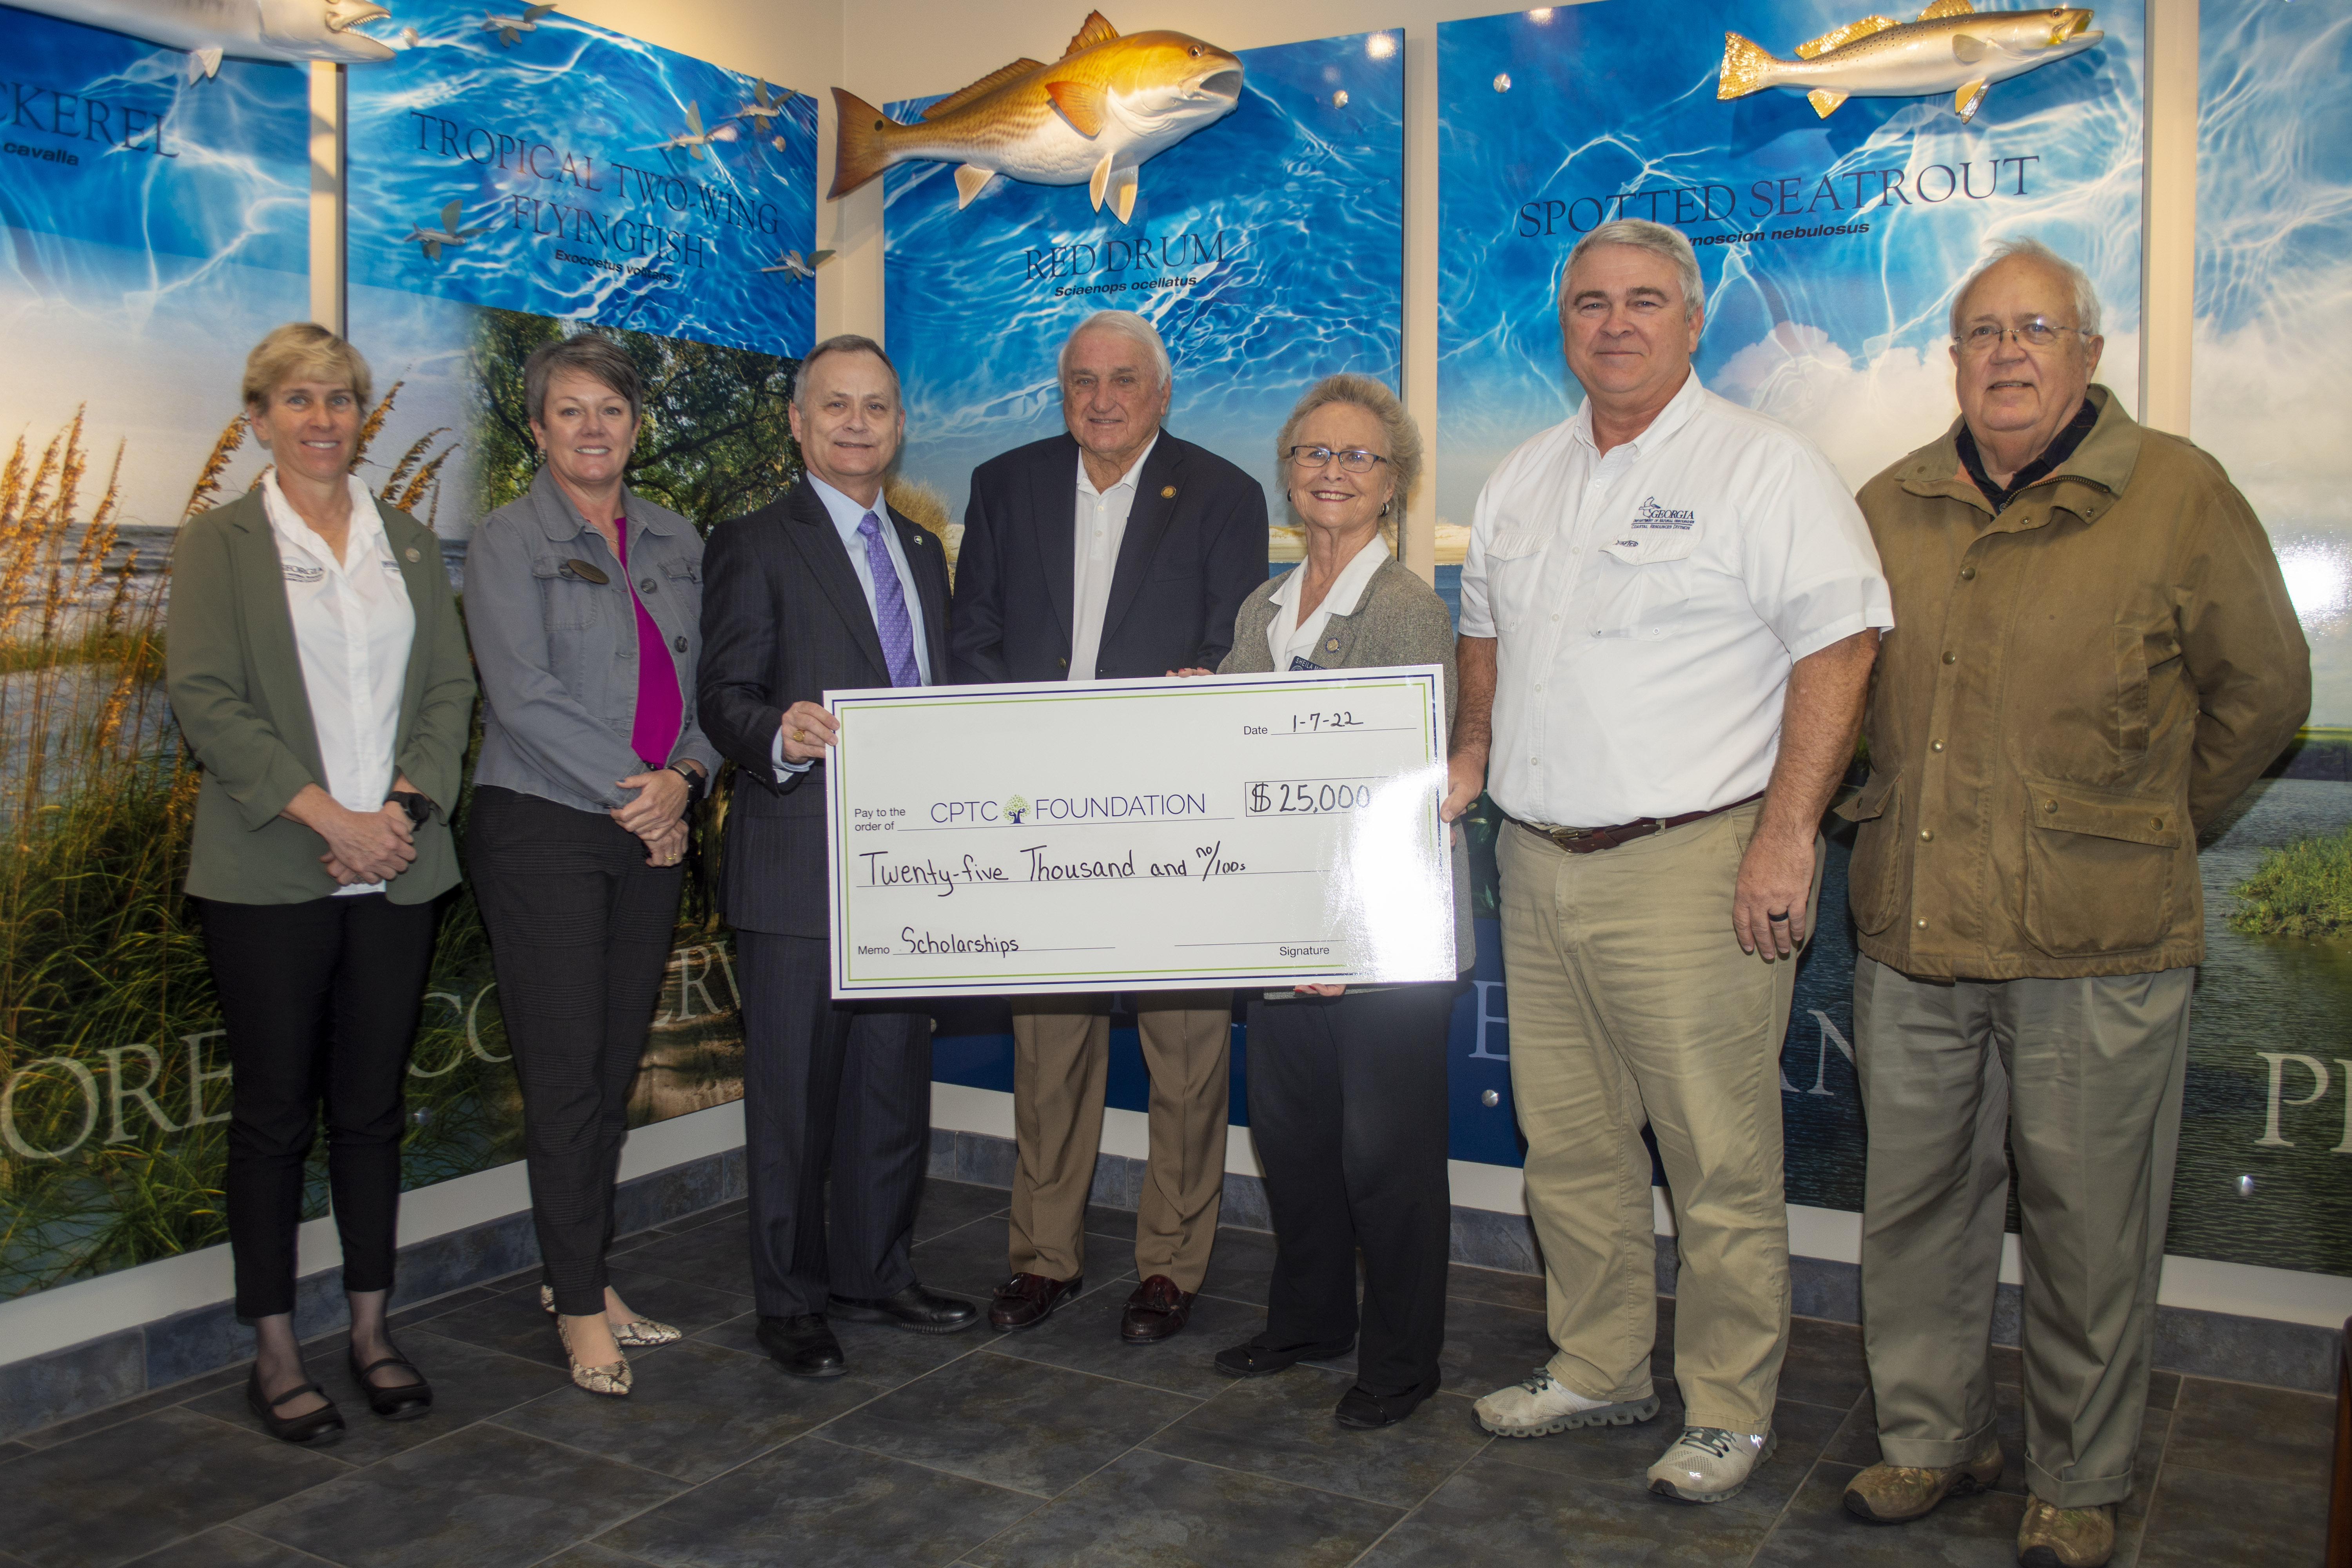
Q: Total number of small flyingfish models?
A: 5